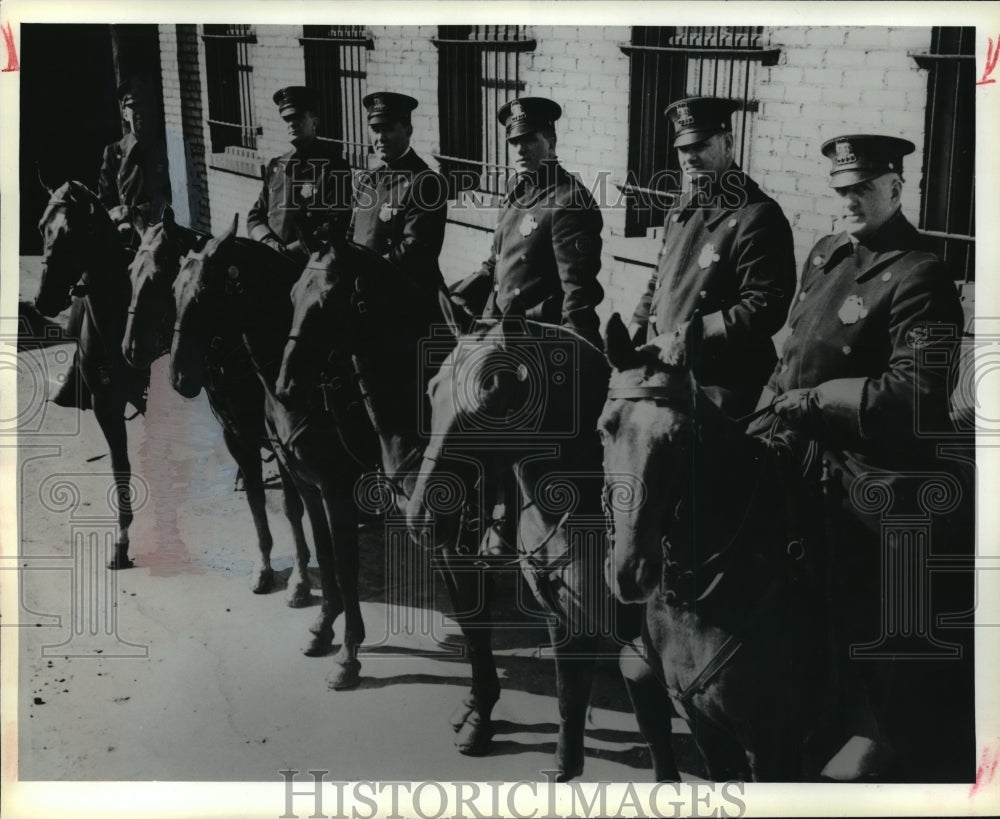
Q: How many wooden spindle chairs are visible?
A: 0